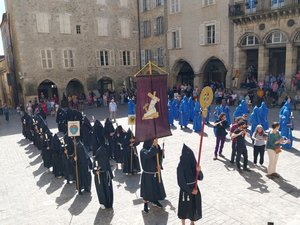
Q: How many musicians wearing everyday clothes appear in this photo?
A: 5